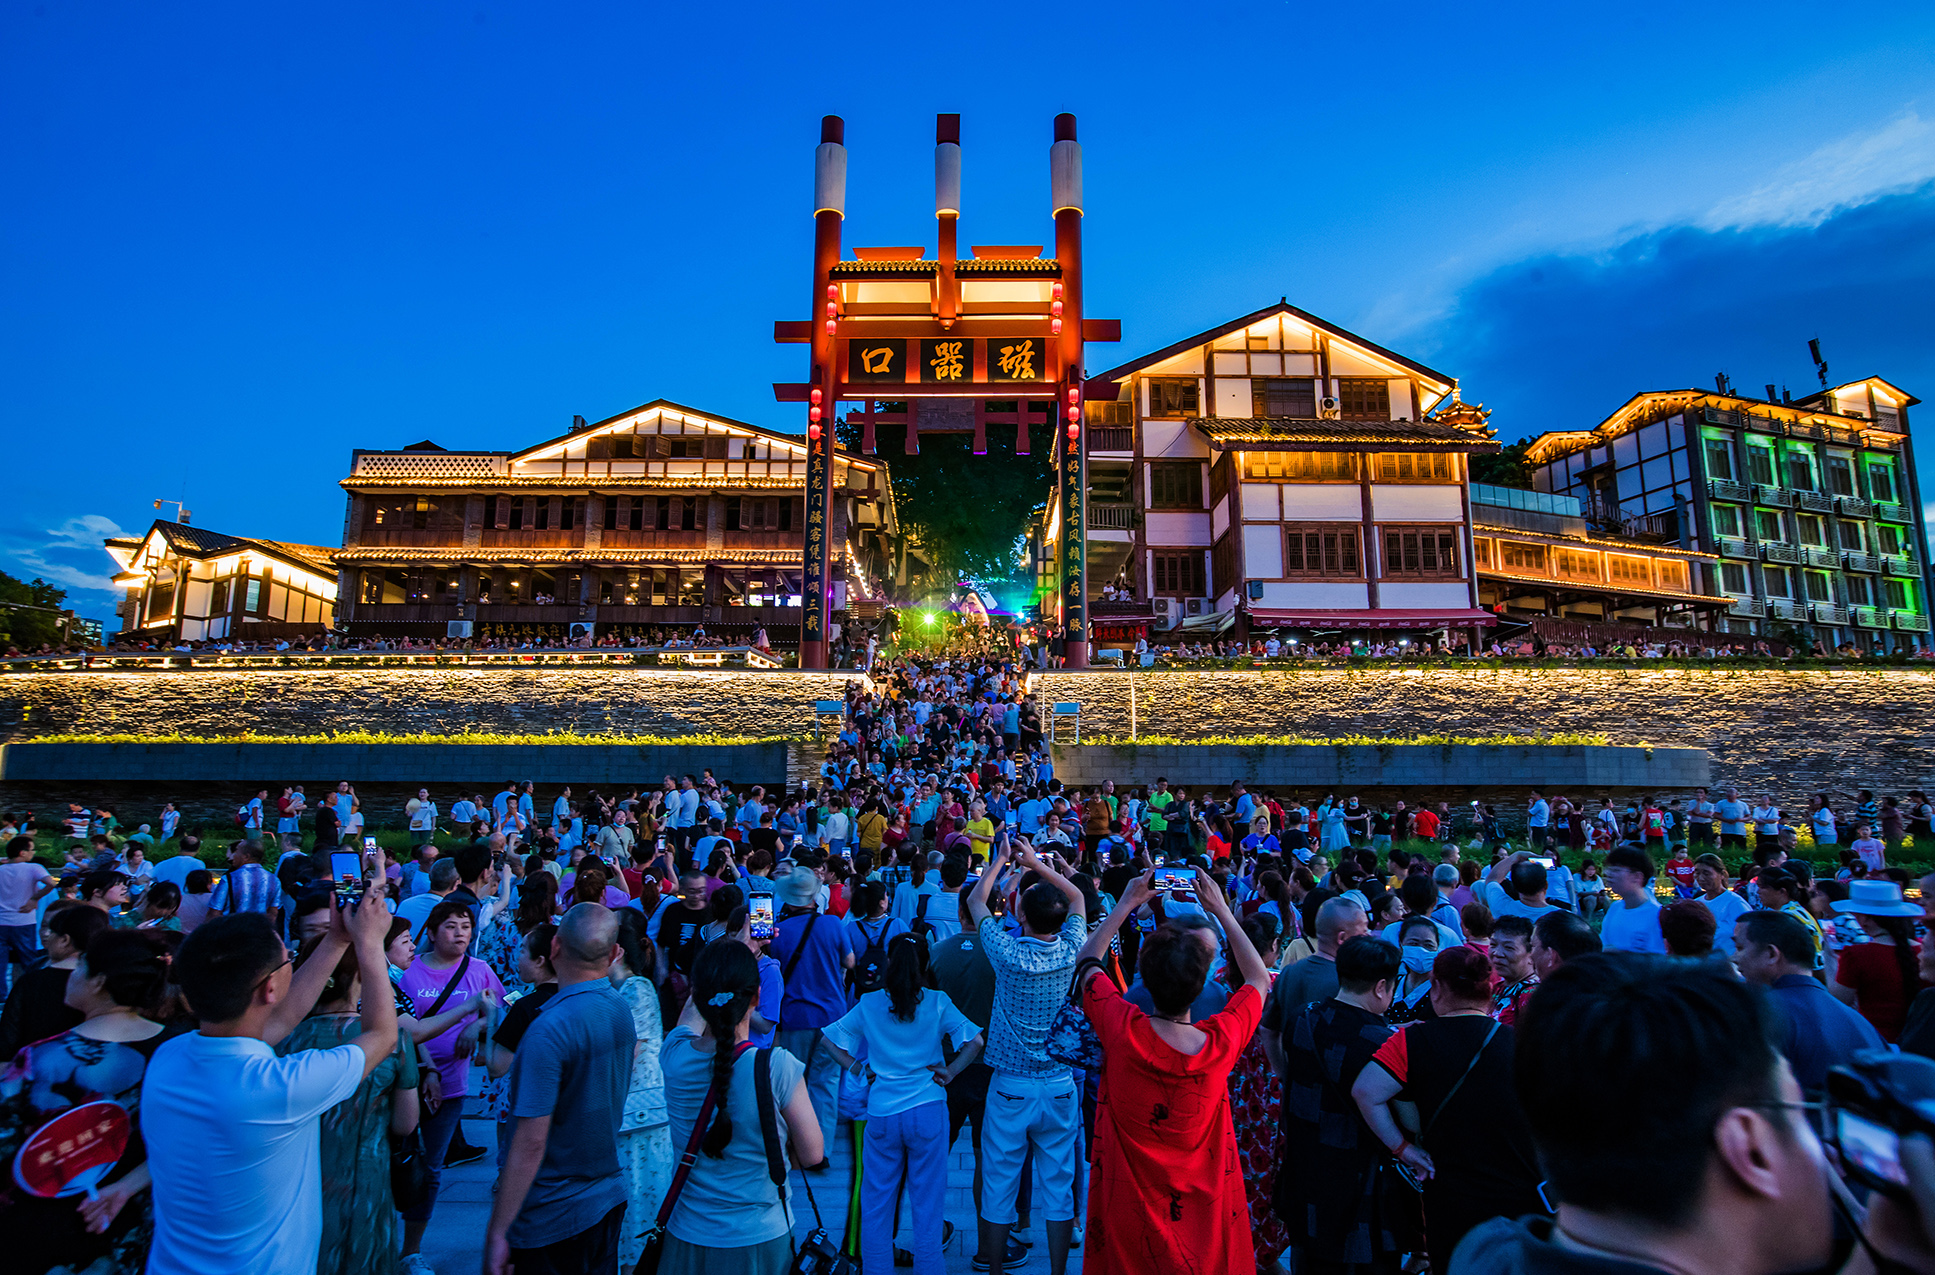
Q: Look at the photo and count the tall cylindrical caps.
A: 3